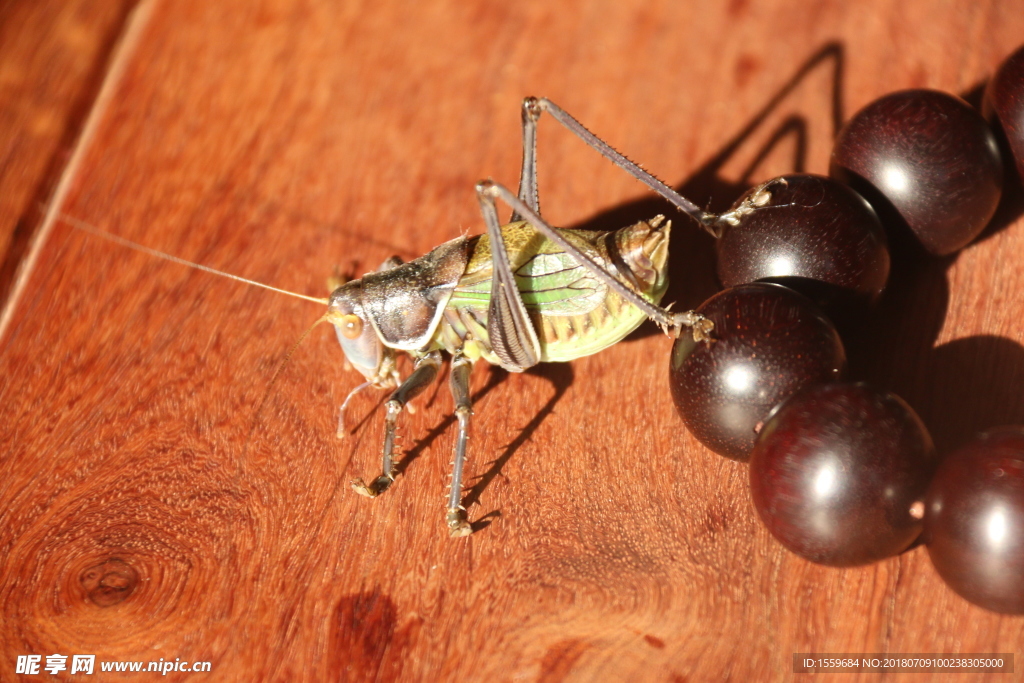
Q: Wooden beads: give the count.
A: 6